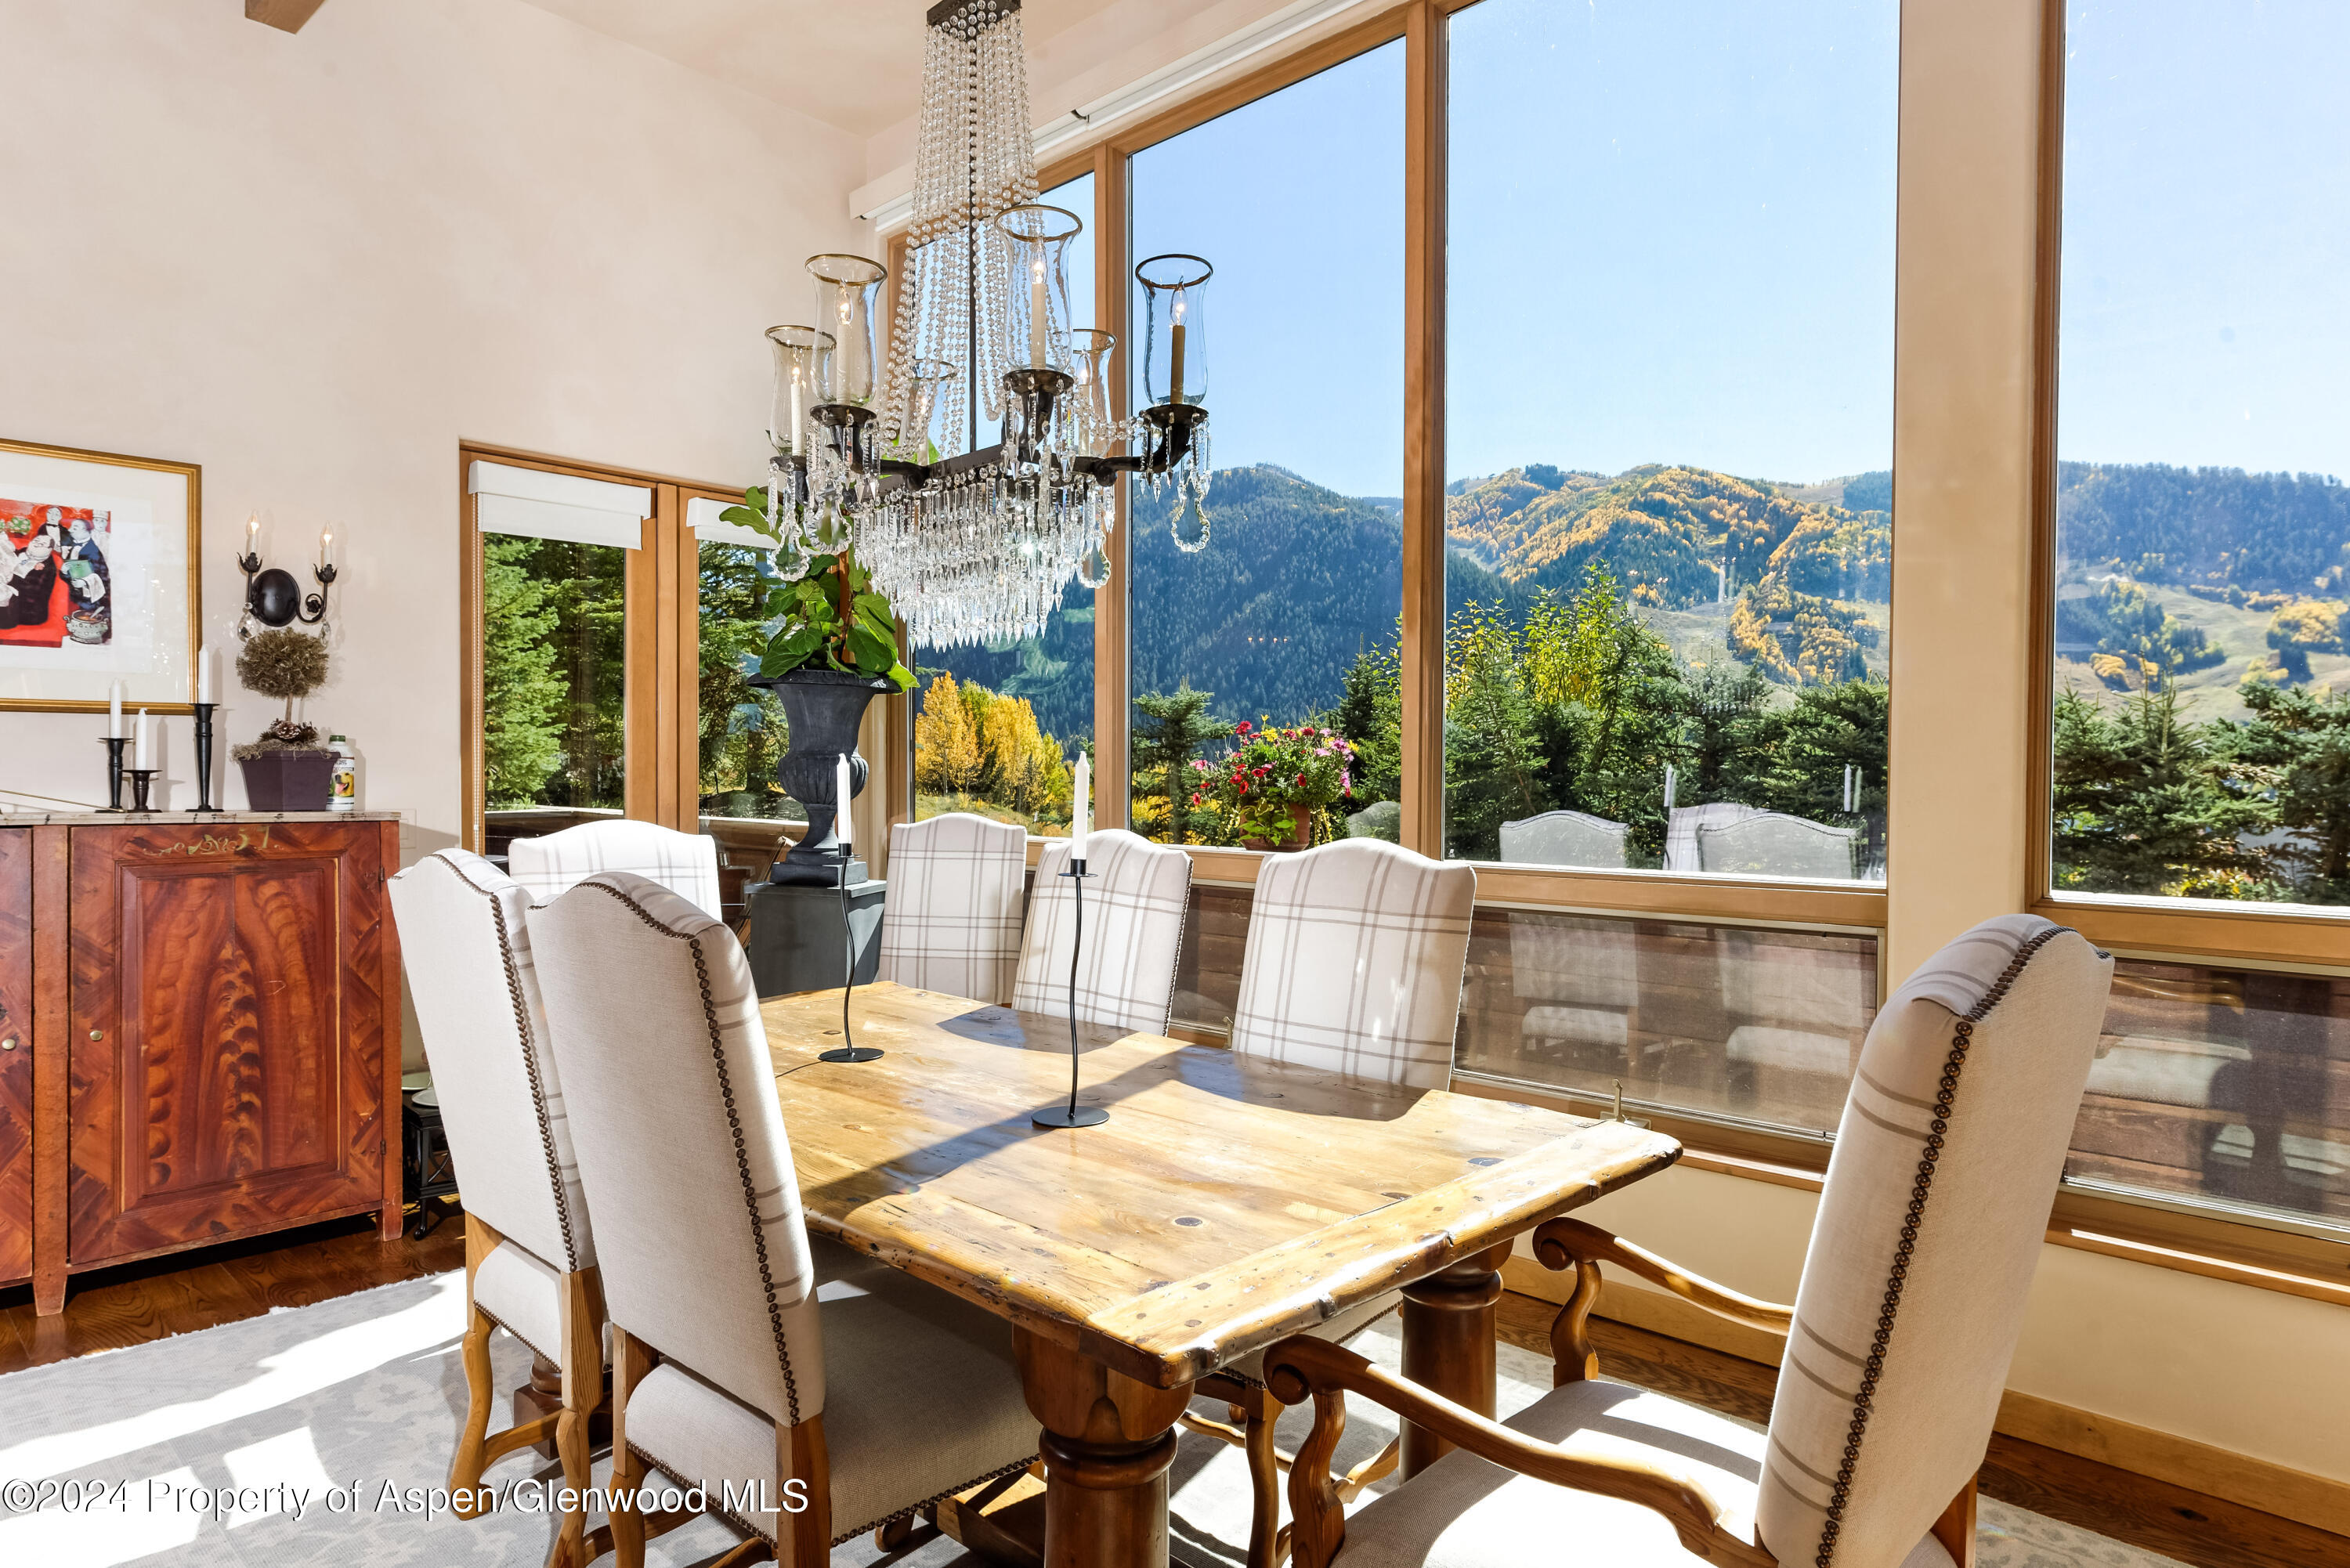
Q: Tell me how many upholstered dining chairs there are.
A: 7